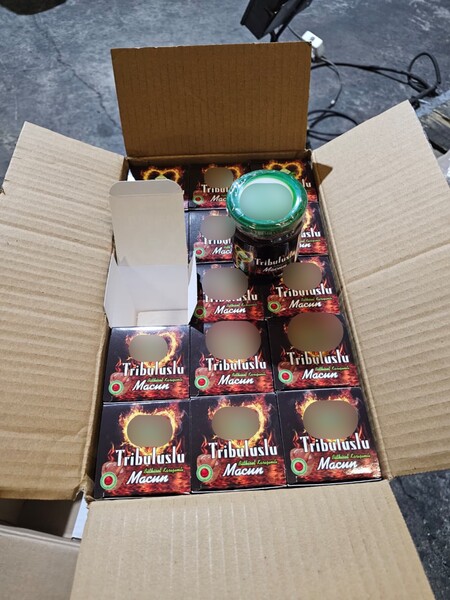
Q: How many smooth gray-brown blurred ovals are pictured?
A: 10